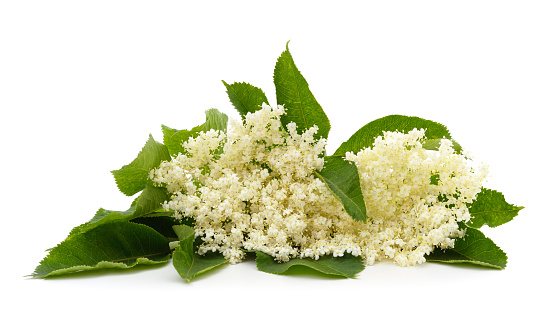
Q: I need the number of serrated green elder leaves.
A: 12